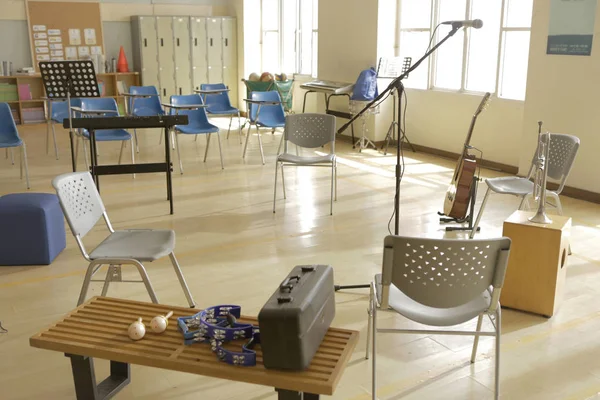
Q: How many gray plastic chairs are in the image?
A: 4